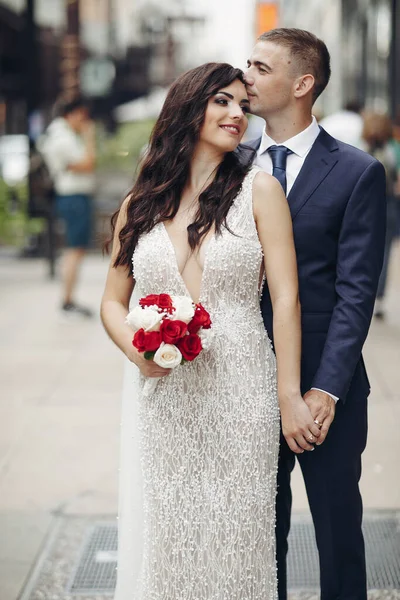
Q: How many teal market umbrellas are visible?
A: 0